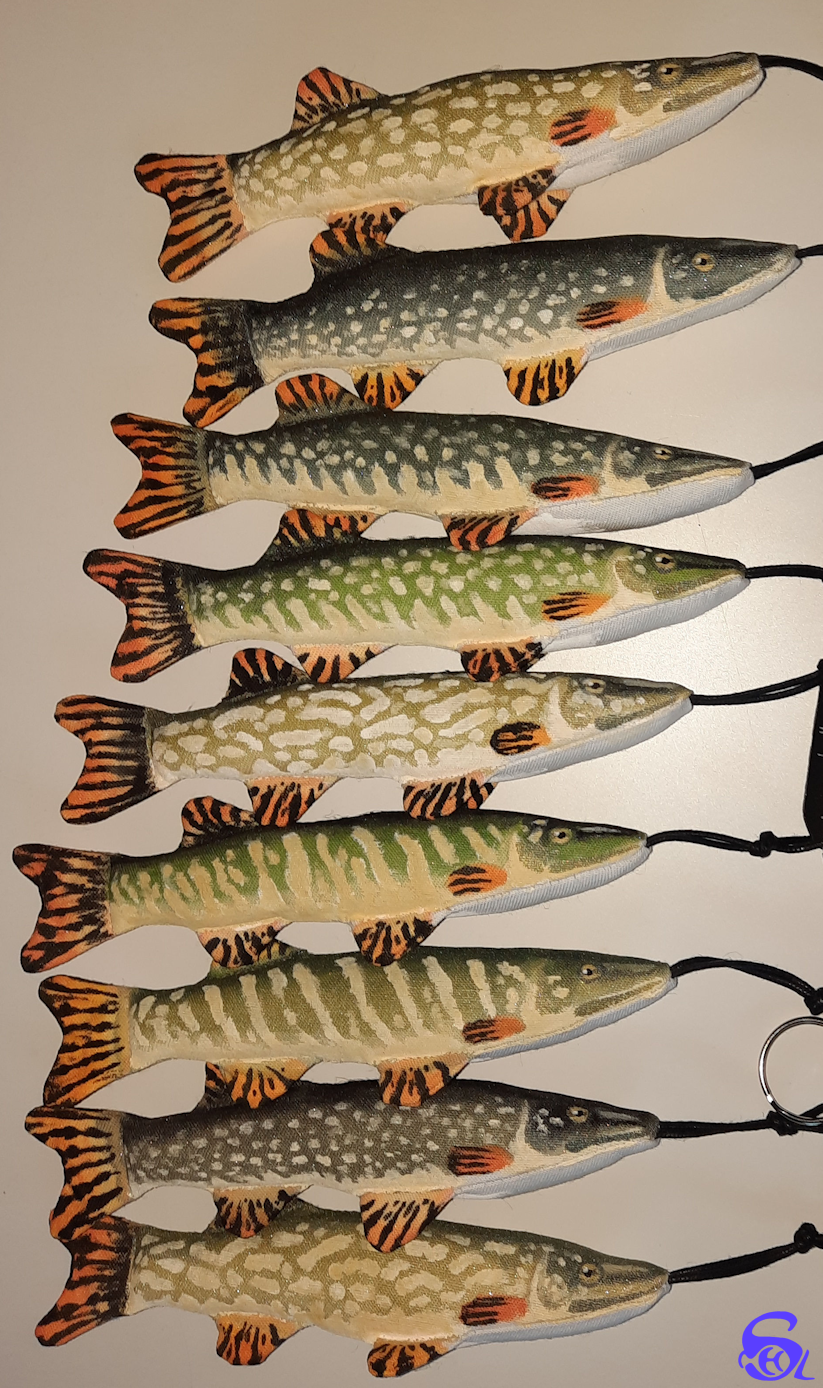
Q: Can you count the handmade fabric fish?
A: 9